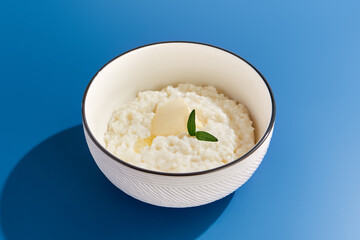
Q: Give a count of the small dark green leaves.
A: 2